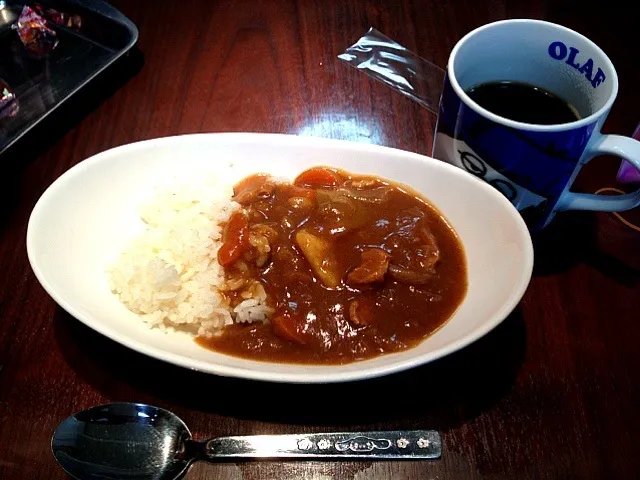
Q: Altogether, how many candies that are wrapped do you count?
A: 2